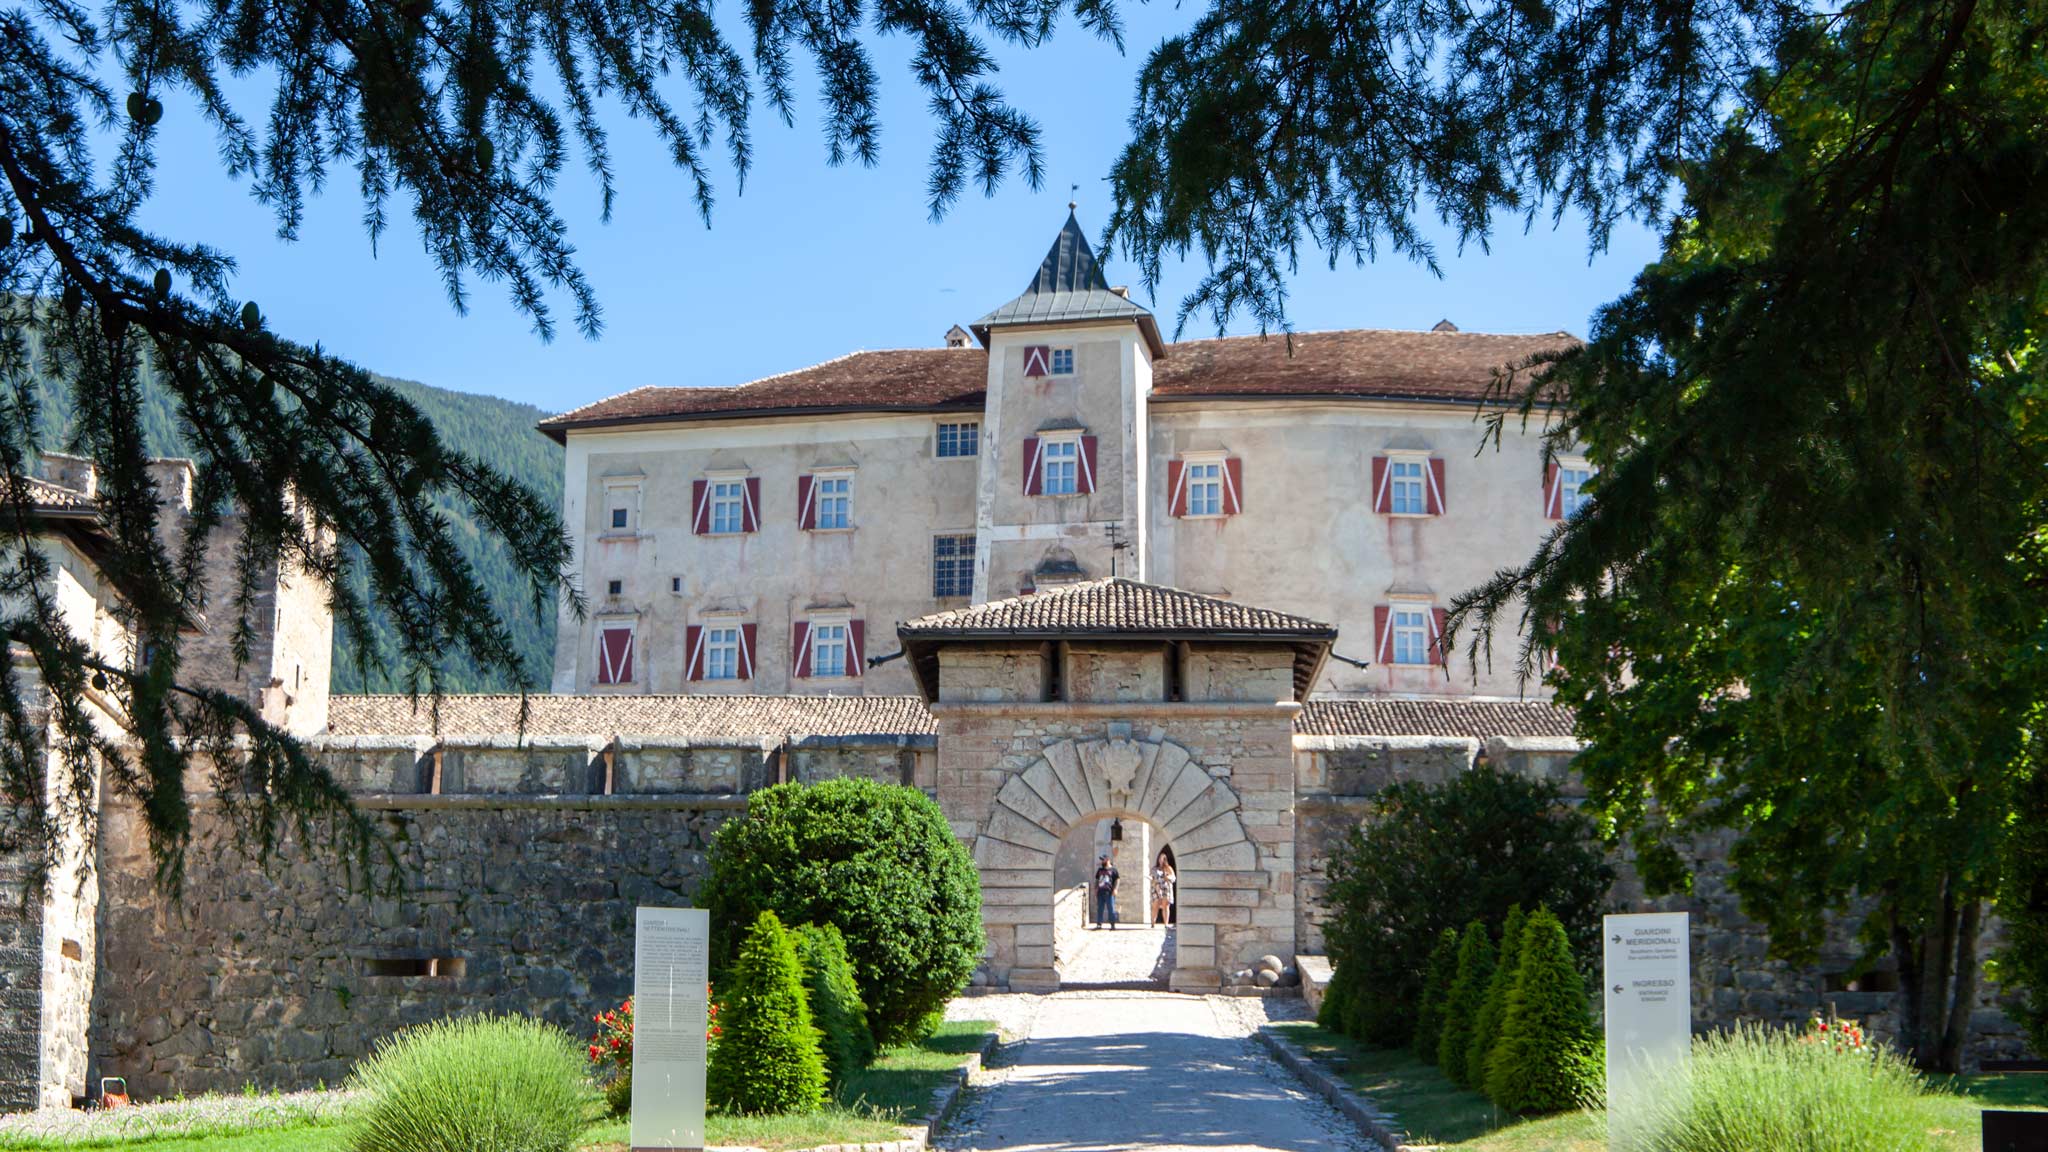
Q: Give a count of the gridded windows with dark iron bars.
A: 2